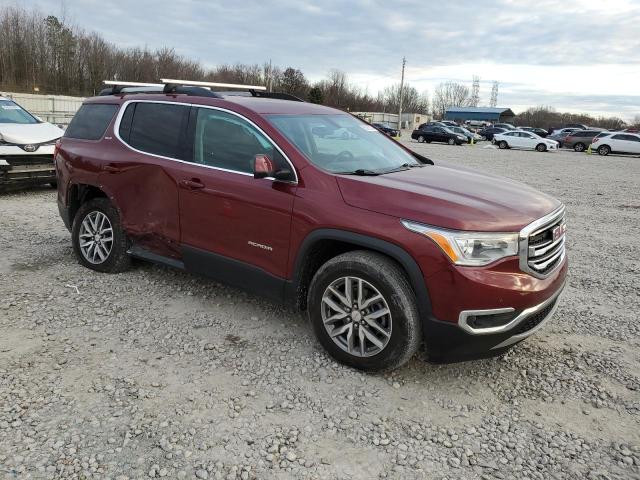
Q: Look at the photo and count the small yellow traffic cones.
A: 3